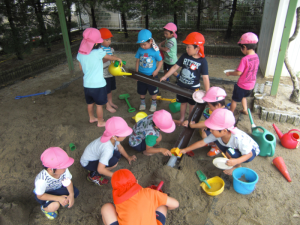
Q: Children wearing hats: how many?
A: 12